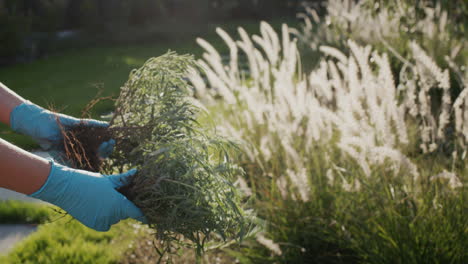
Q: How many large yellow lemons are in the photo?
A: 0